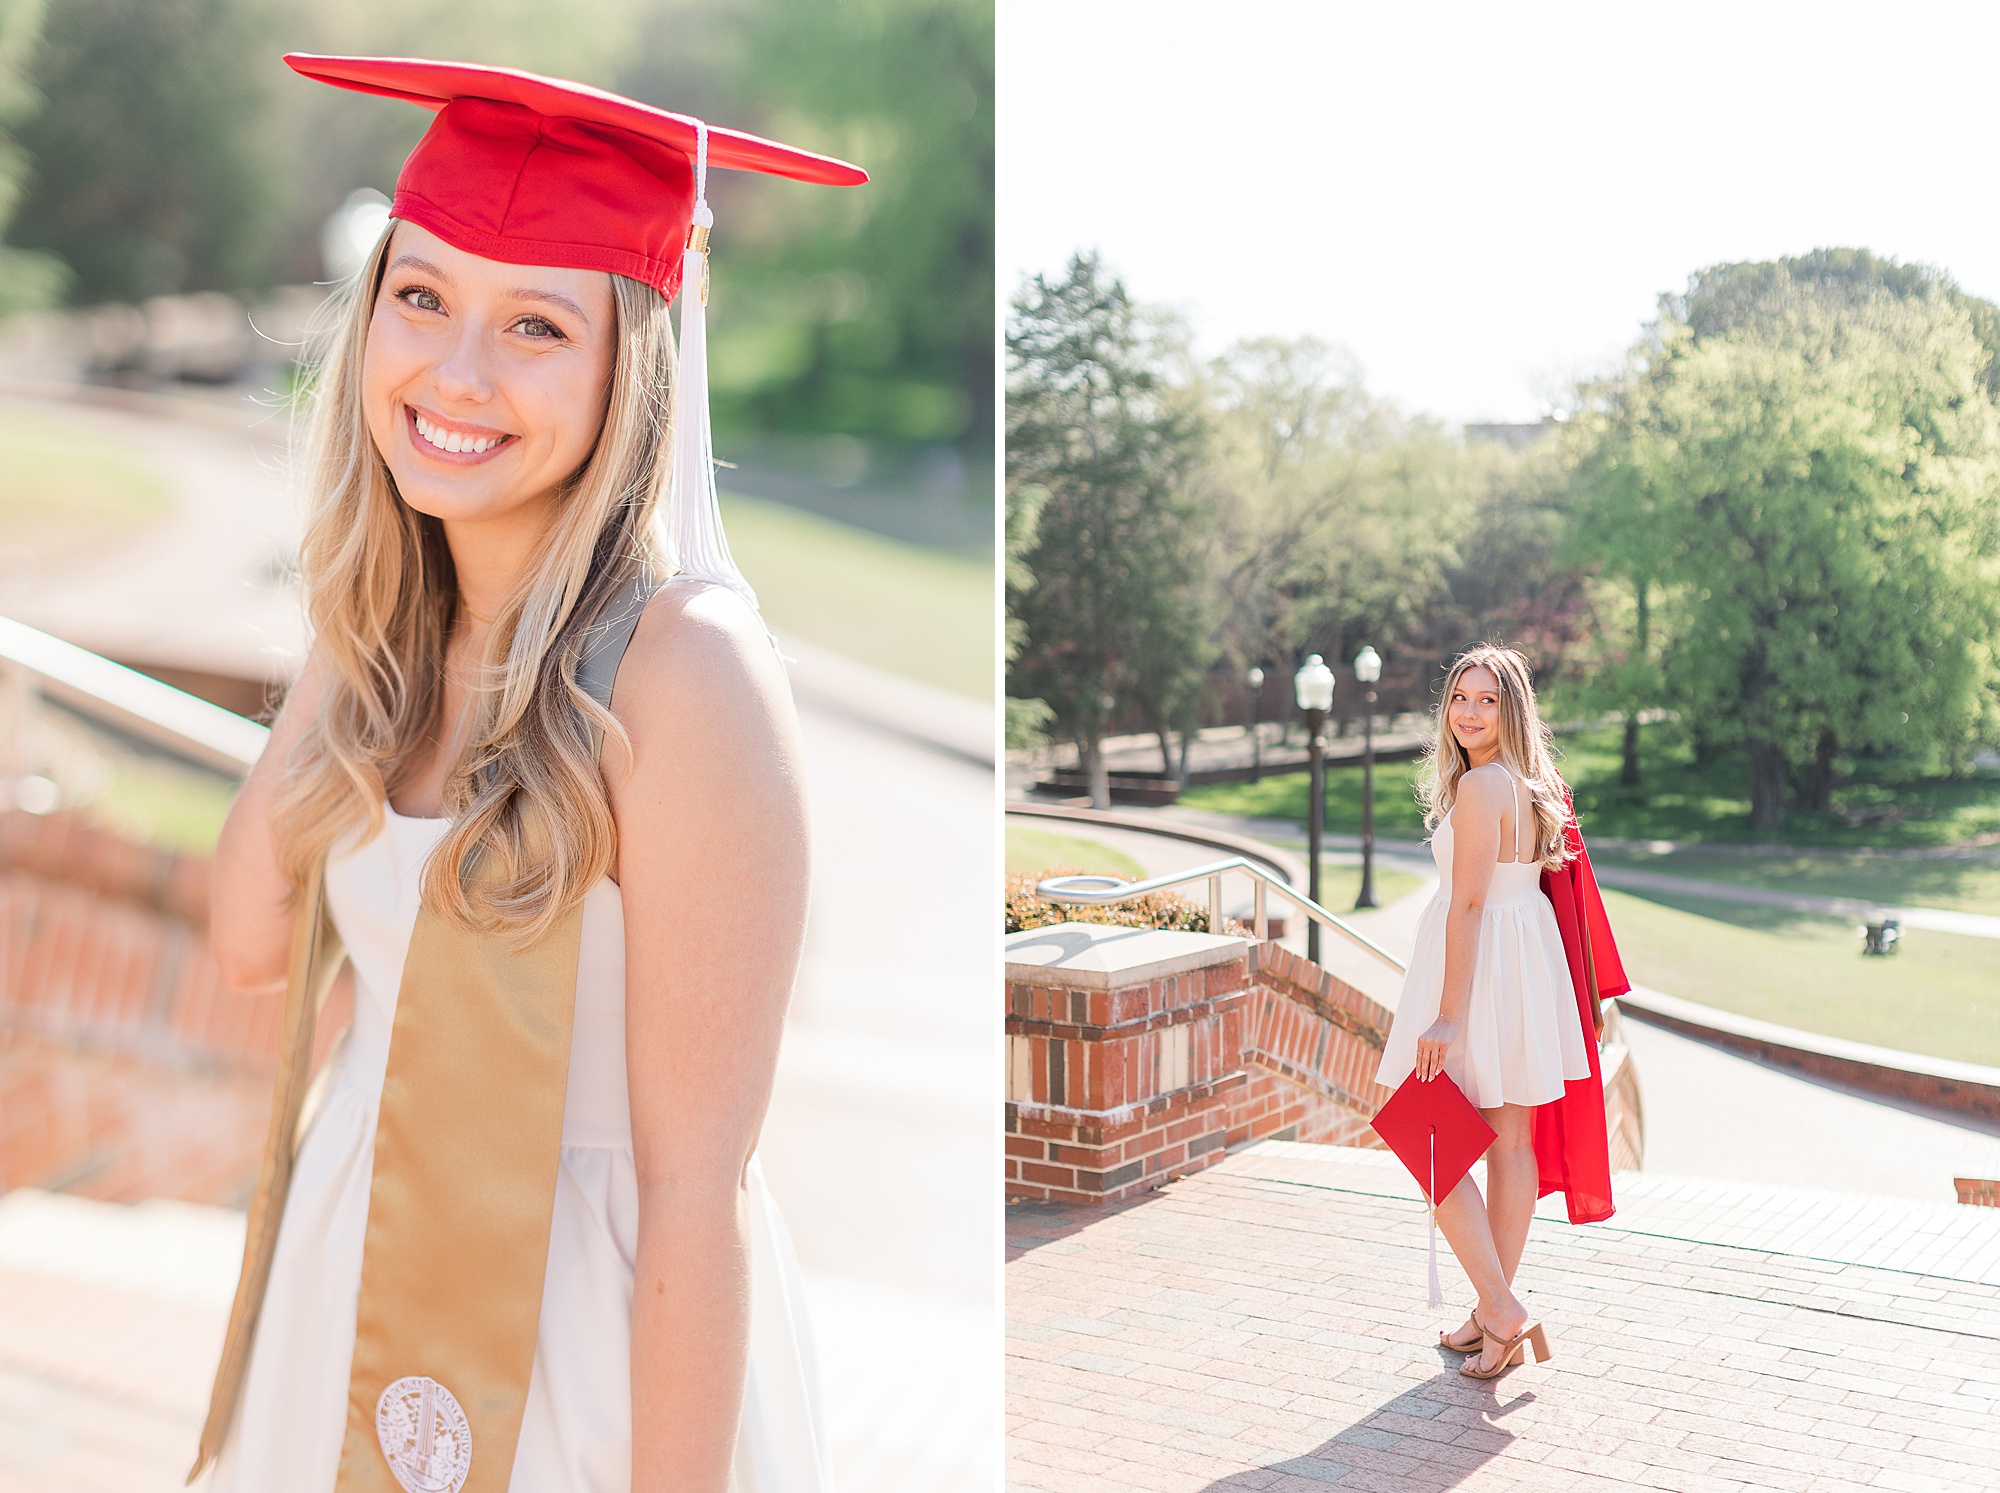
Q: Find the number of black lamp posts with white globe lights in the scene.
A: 3